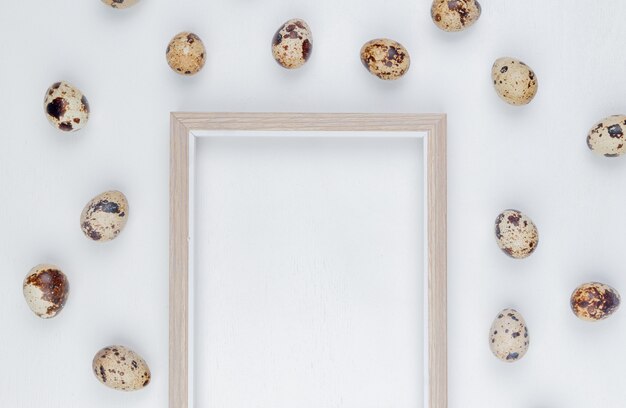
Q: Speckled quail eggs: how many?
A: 14